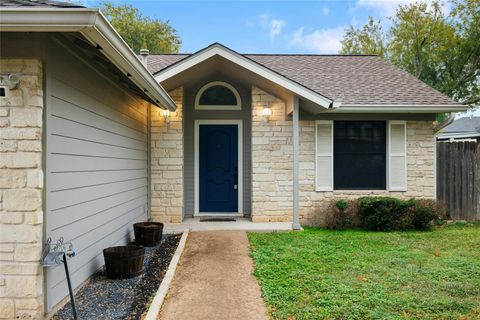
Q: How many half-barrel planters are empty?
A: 2